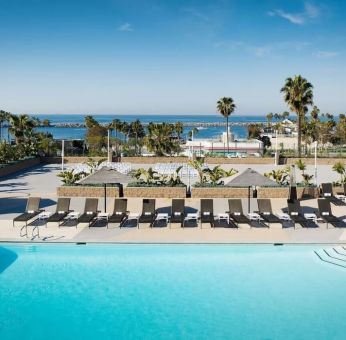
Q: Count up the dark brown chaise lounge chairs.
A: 12